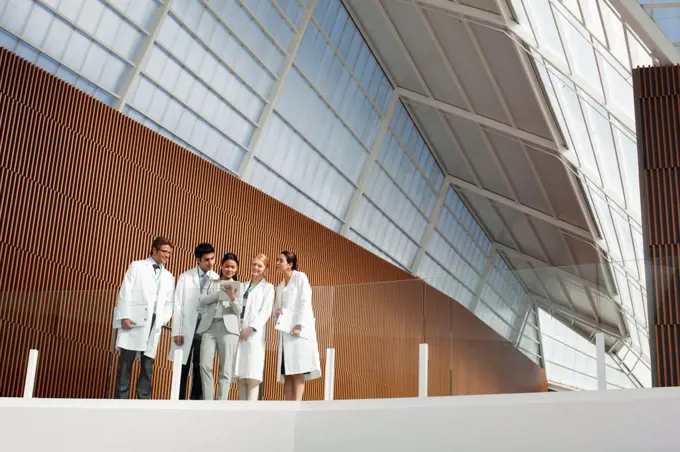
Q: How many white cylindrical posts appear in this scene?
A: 5